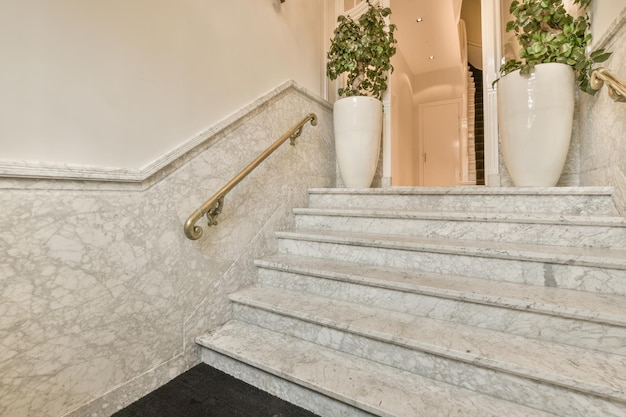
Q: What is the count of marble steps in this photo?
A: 6